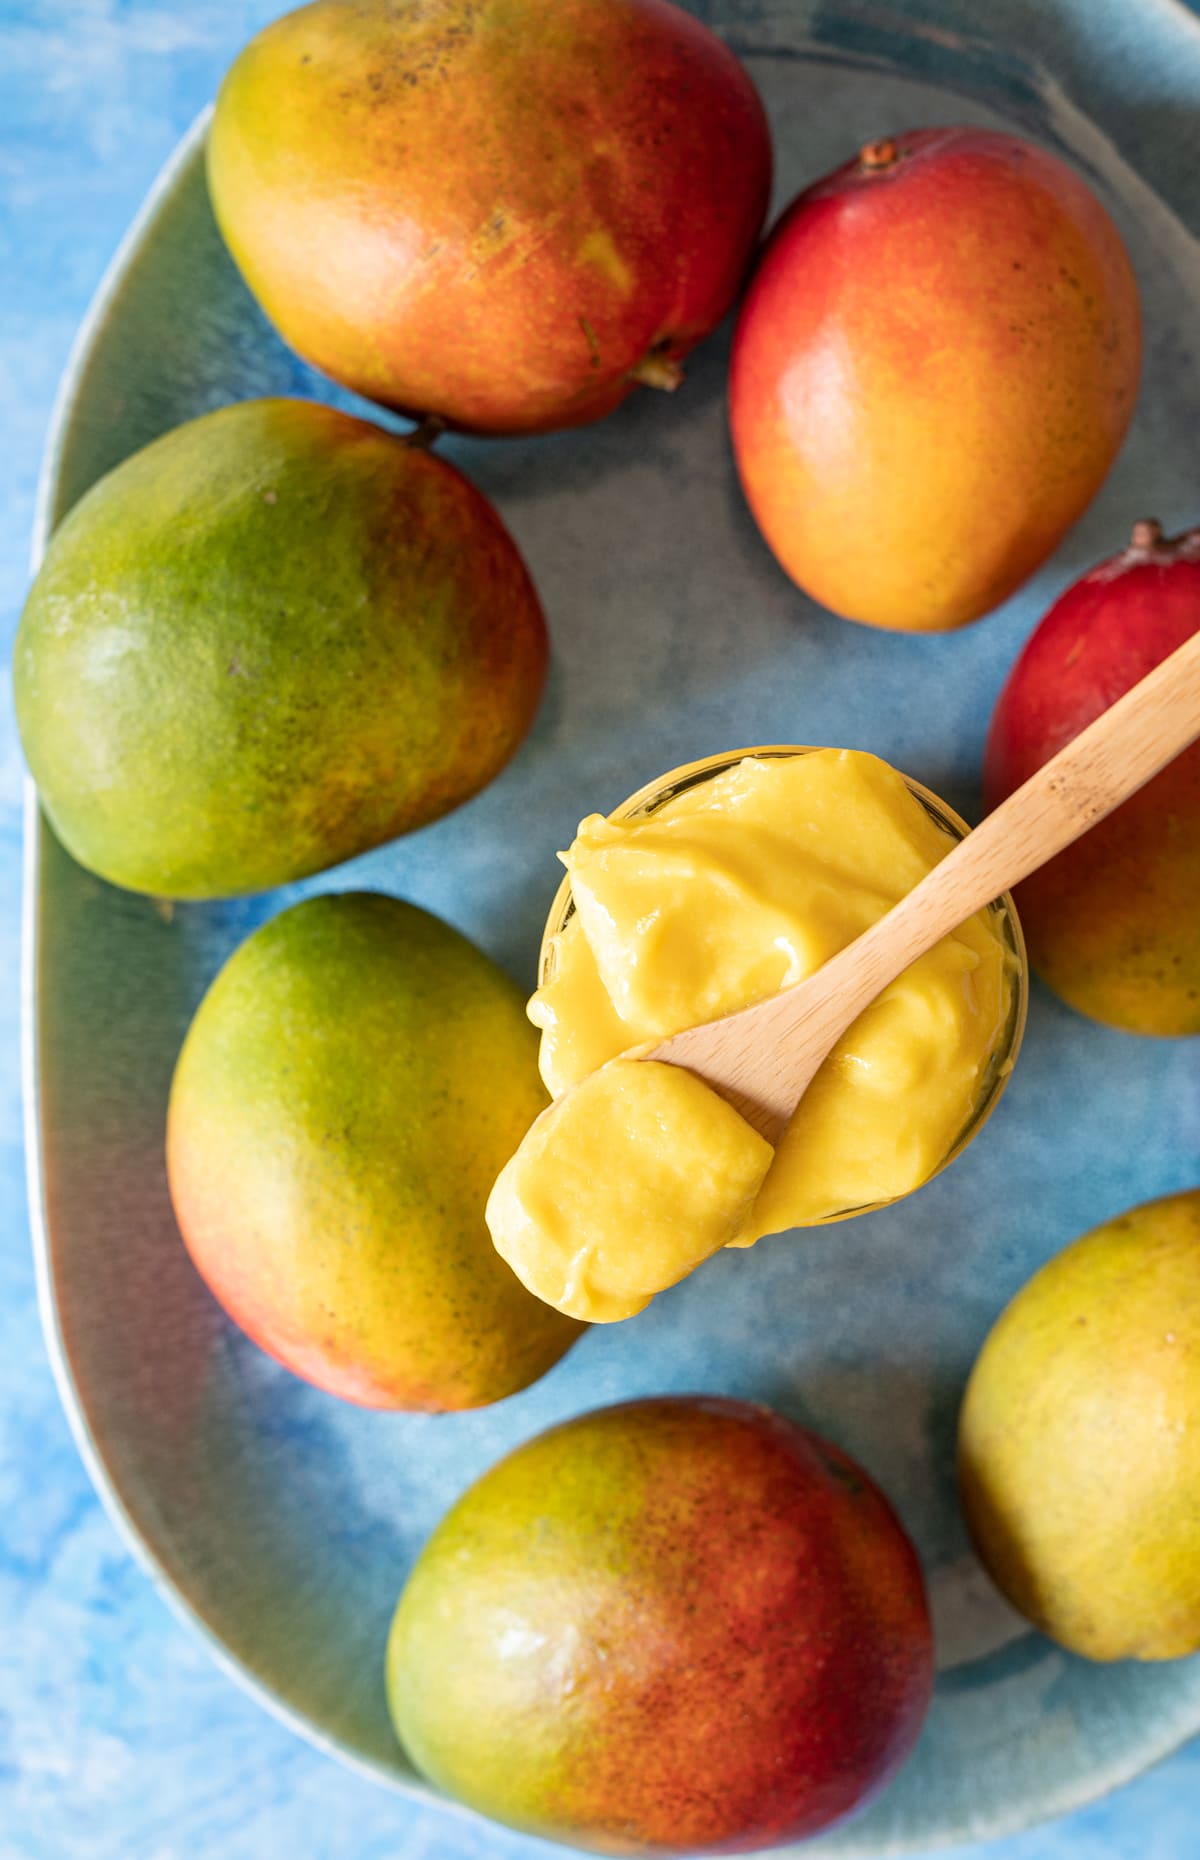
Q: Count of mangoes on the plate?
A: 7